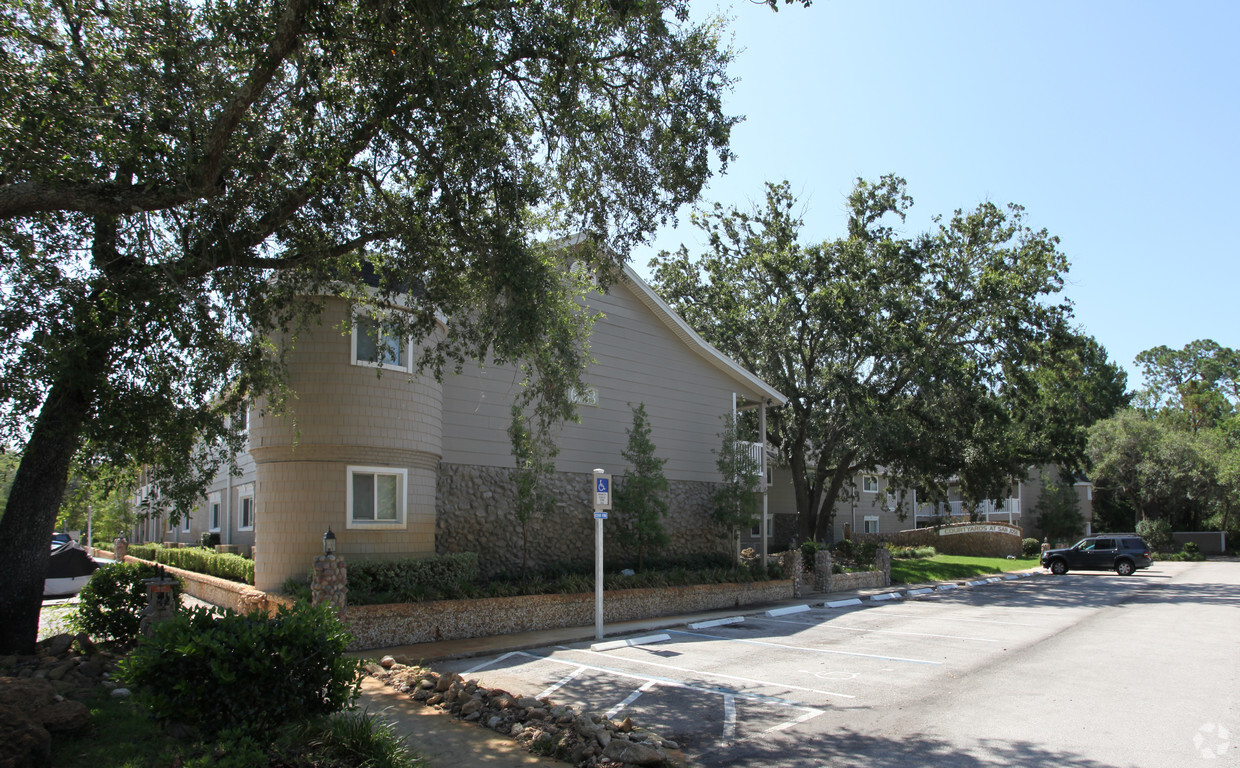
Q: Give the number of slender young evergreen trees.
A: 3